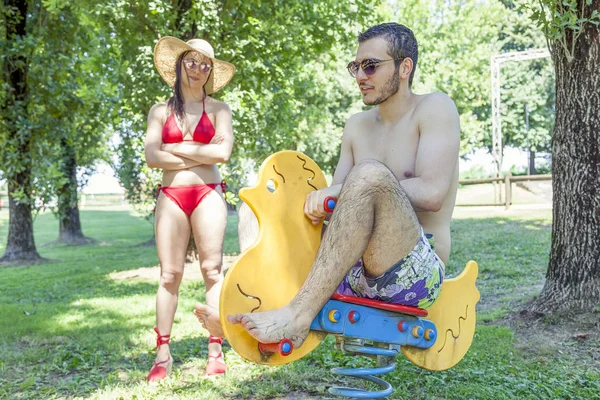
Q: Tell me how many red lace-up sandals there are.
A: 2